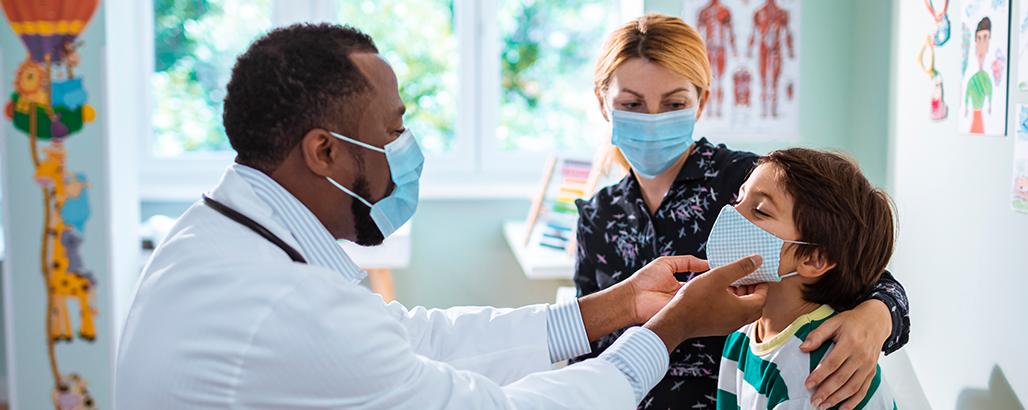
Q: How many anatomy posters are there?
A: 1